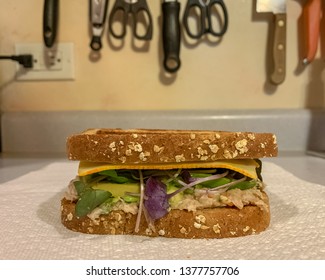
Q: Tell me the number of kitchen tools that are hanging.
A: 7